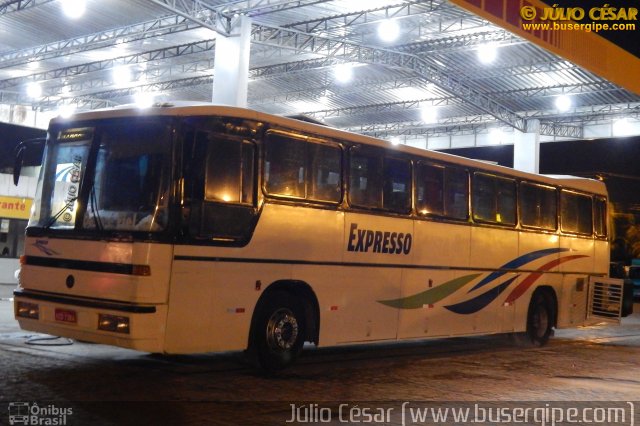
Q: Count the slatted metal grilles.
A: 1